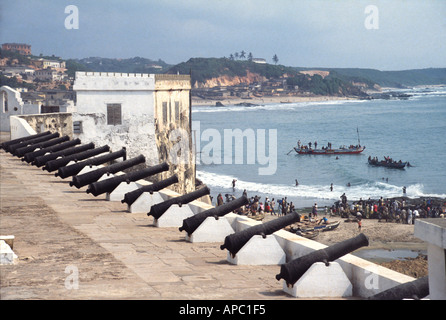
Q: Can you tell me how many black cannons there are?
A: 15